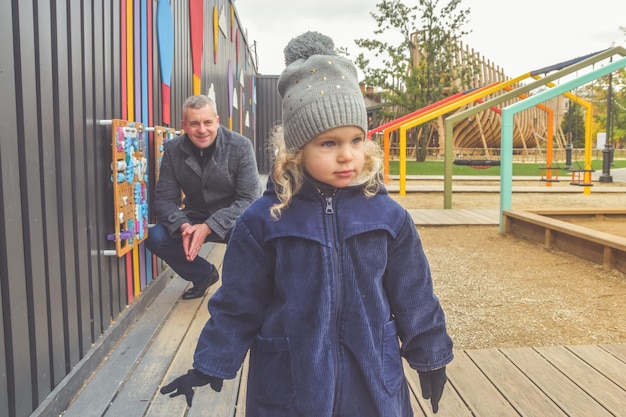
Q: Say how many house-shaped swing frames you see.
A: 5